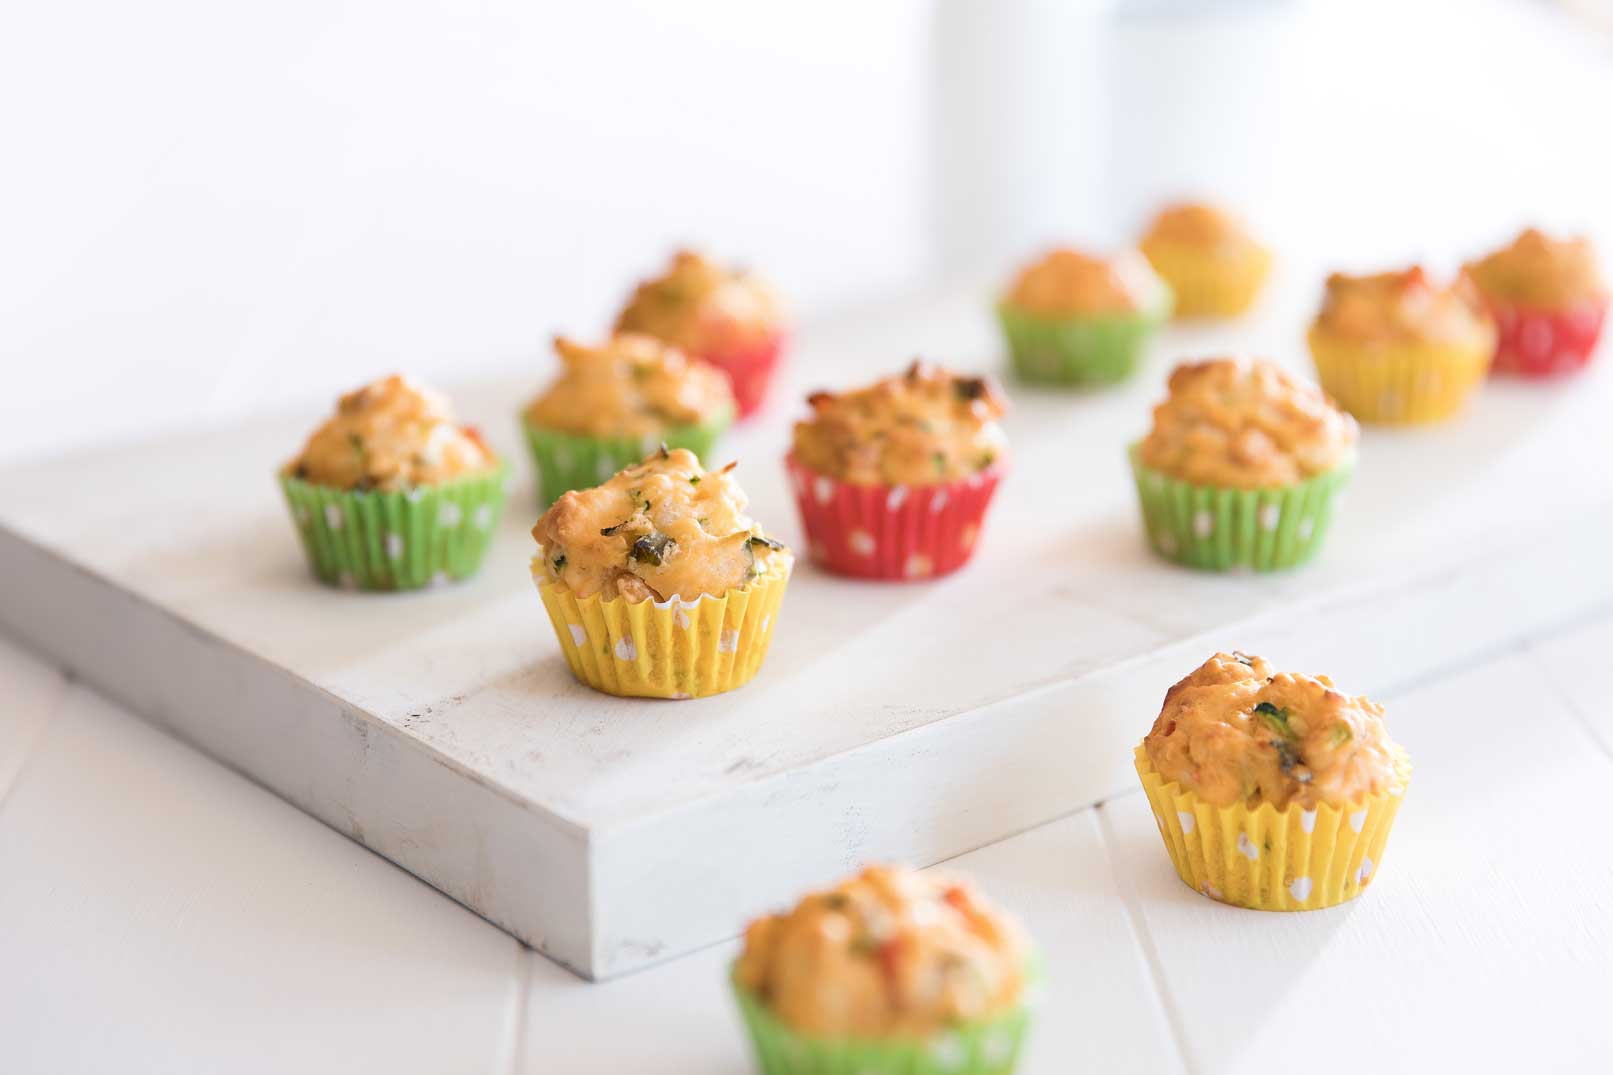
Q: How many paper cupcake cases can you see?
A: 12